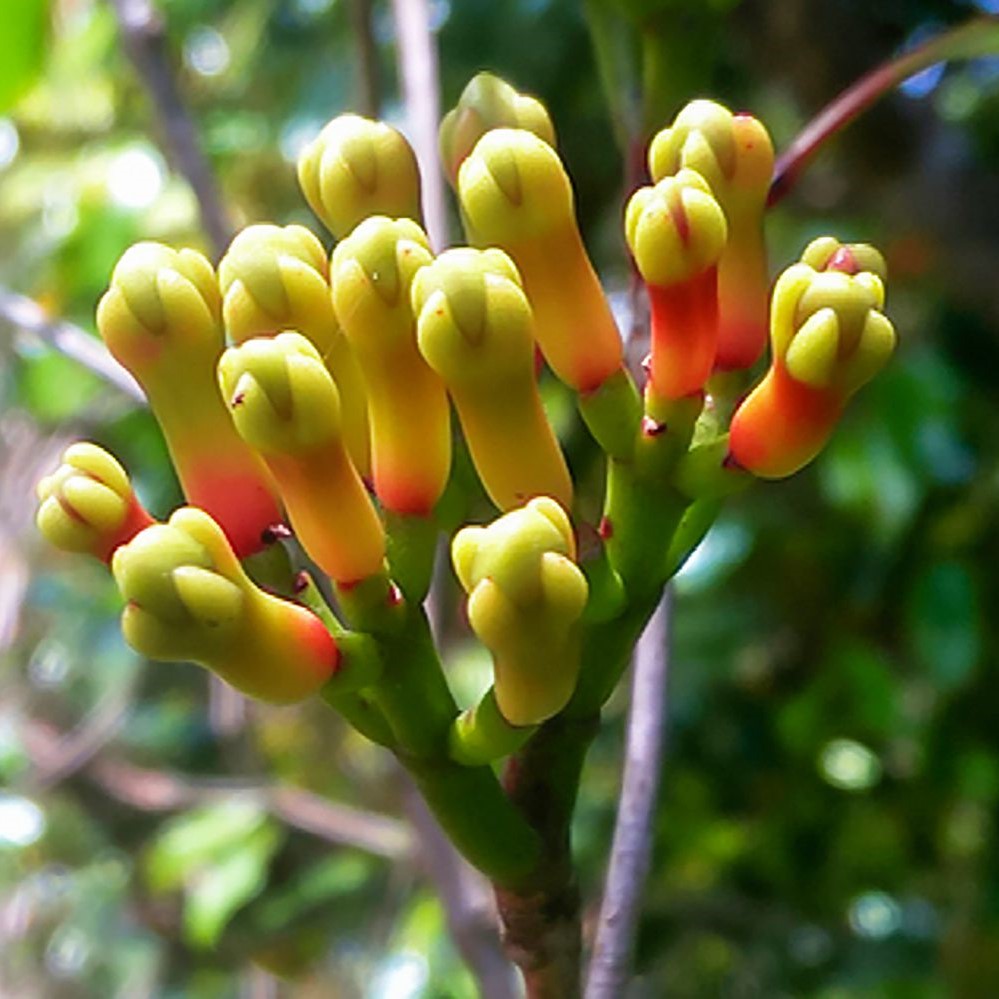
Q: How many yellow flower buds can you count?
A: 15